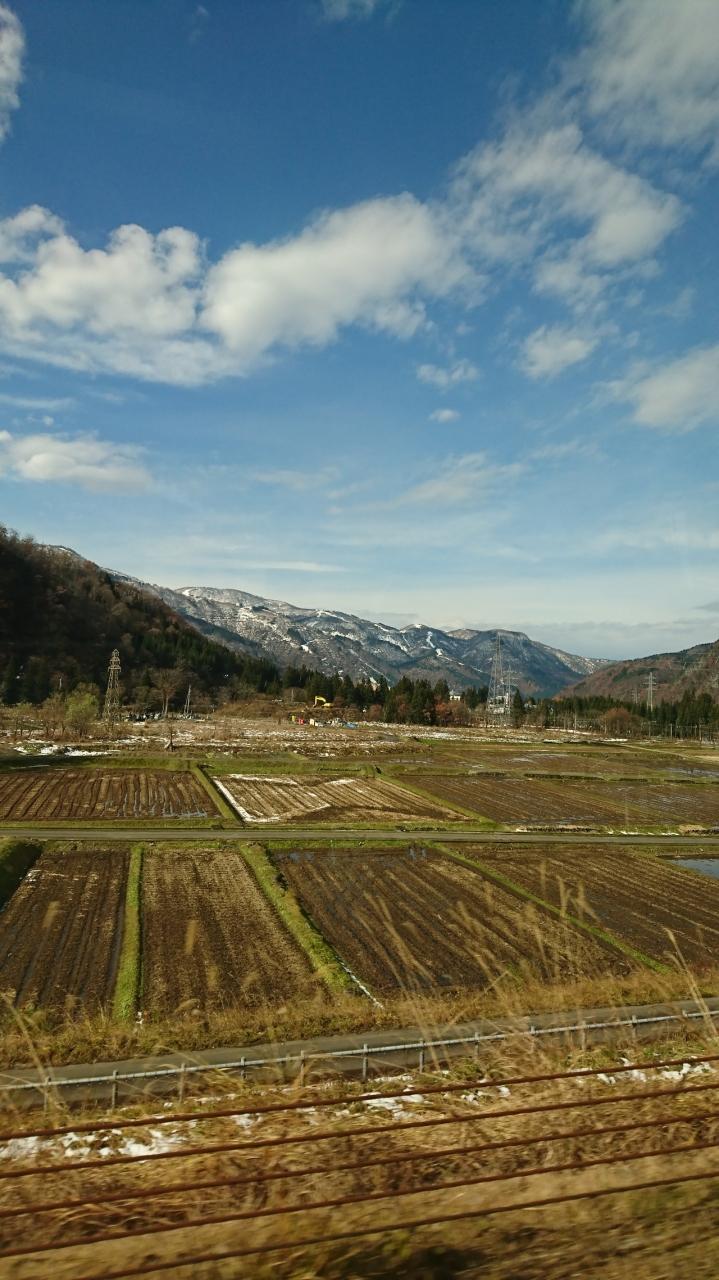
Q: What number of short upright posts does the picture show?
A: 12